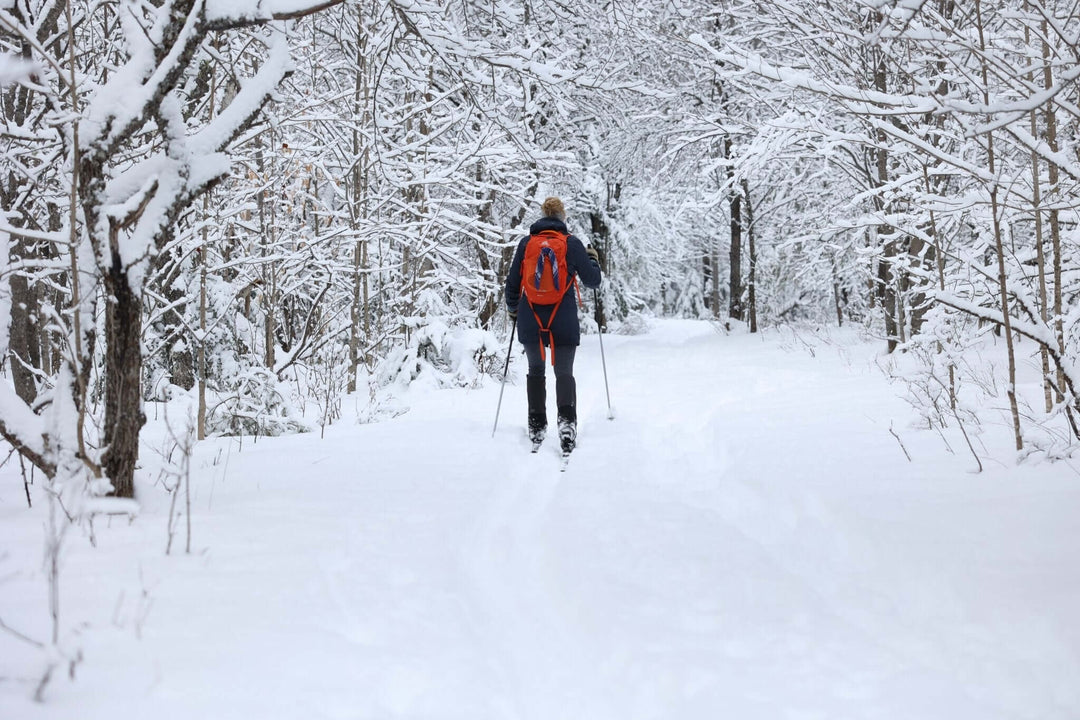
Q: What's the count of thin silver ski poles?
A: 2